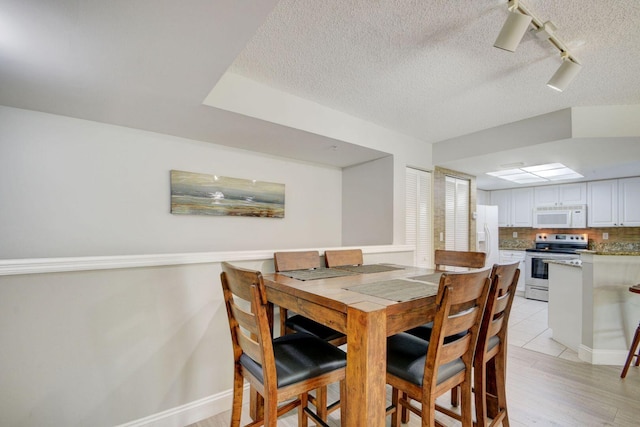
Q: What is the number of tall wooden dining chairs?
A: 6